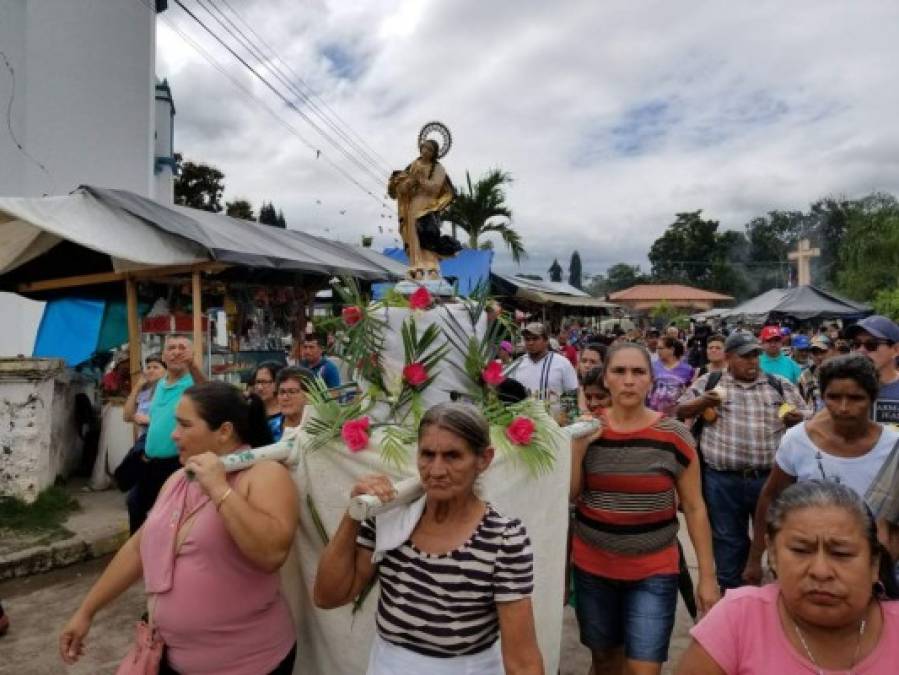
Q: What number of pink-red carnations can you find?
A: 6